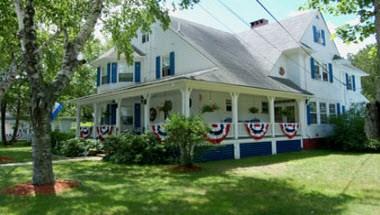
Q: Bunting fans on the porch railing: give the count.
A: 6